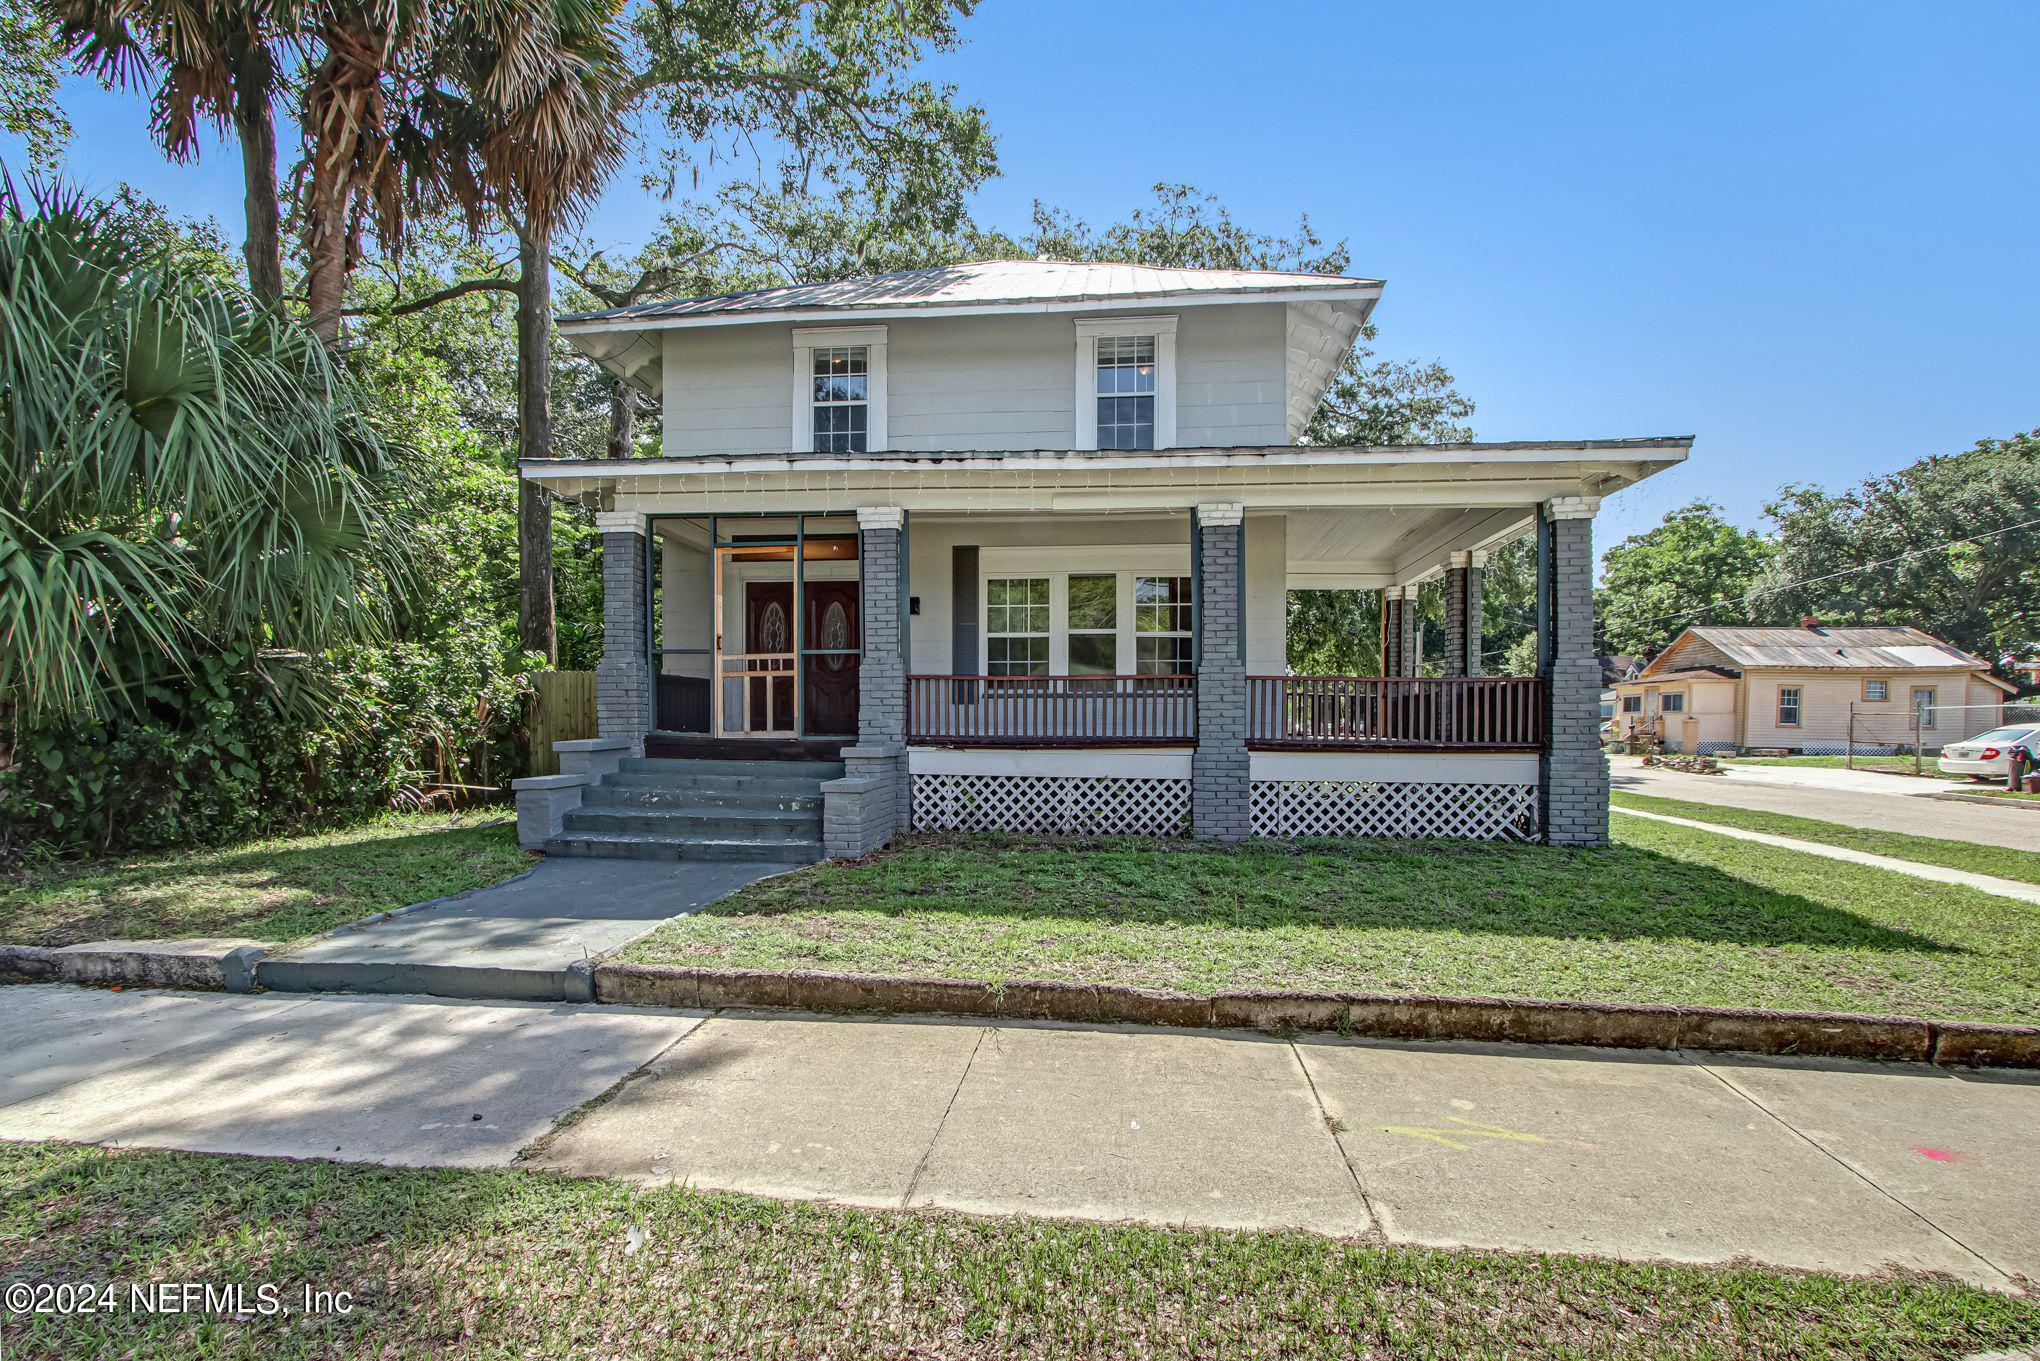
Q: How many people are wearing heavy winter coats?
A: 0